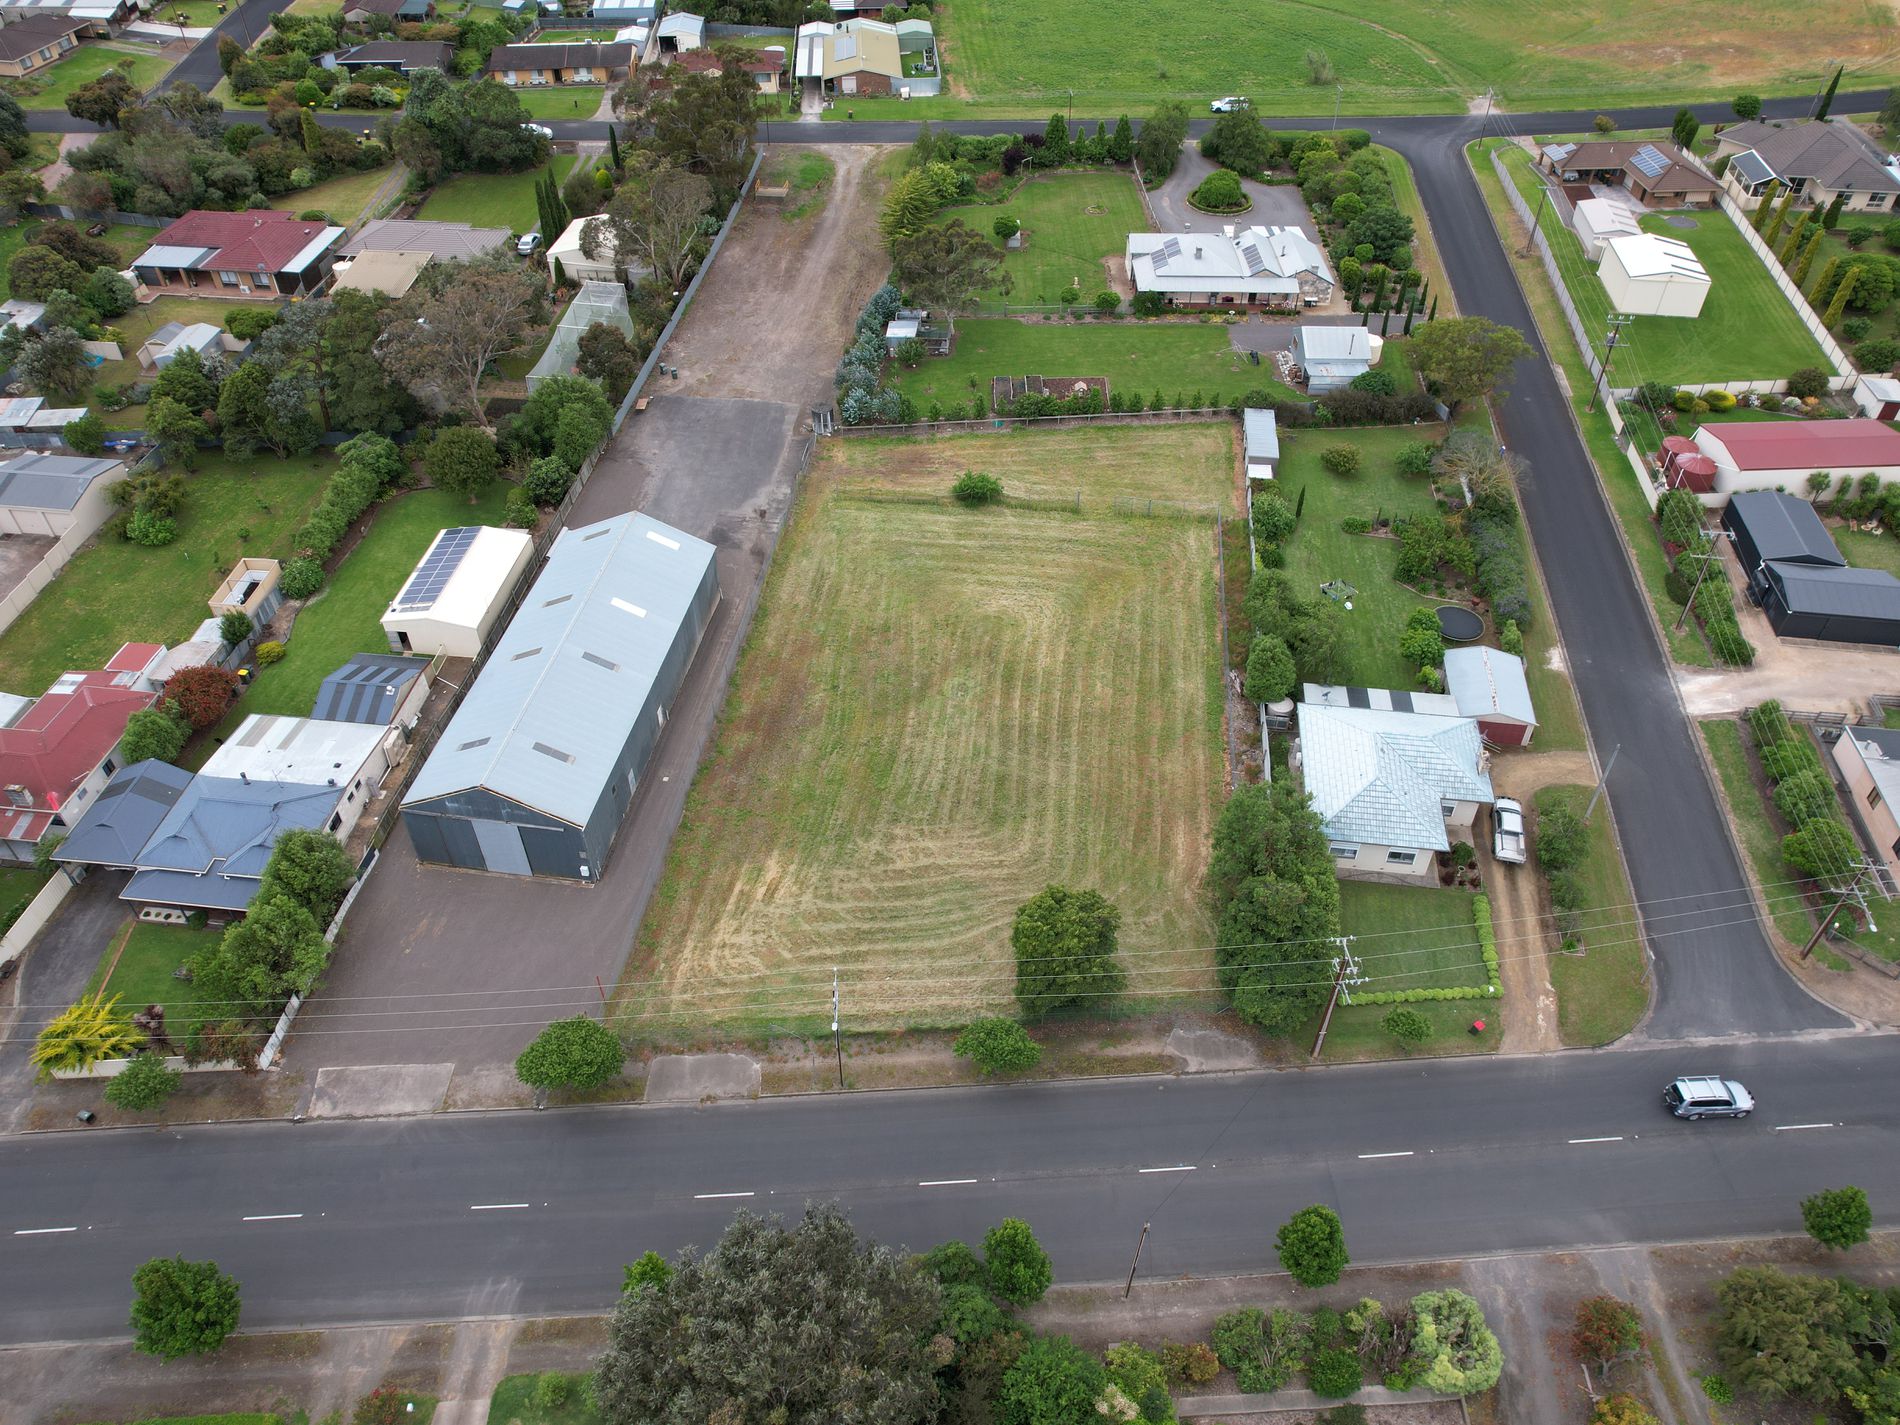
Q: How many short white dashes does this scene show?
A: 9